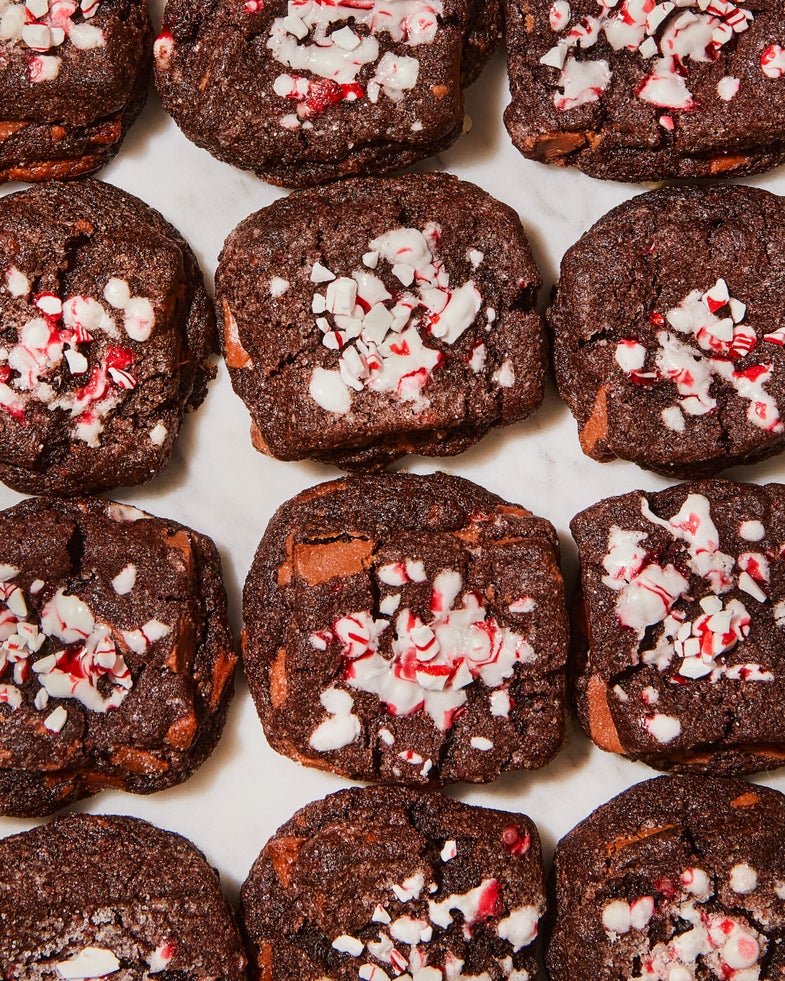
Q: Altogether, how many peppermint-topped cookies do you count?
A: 12